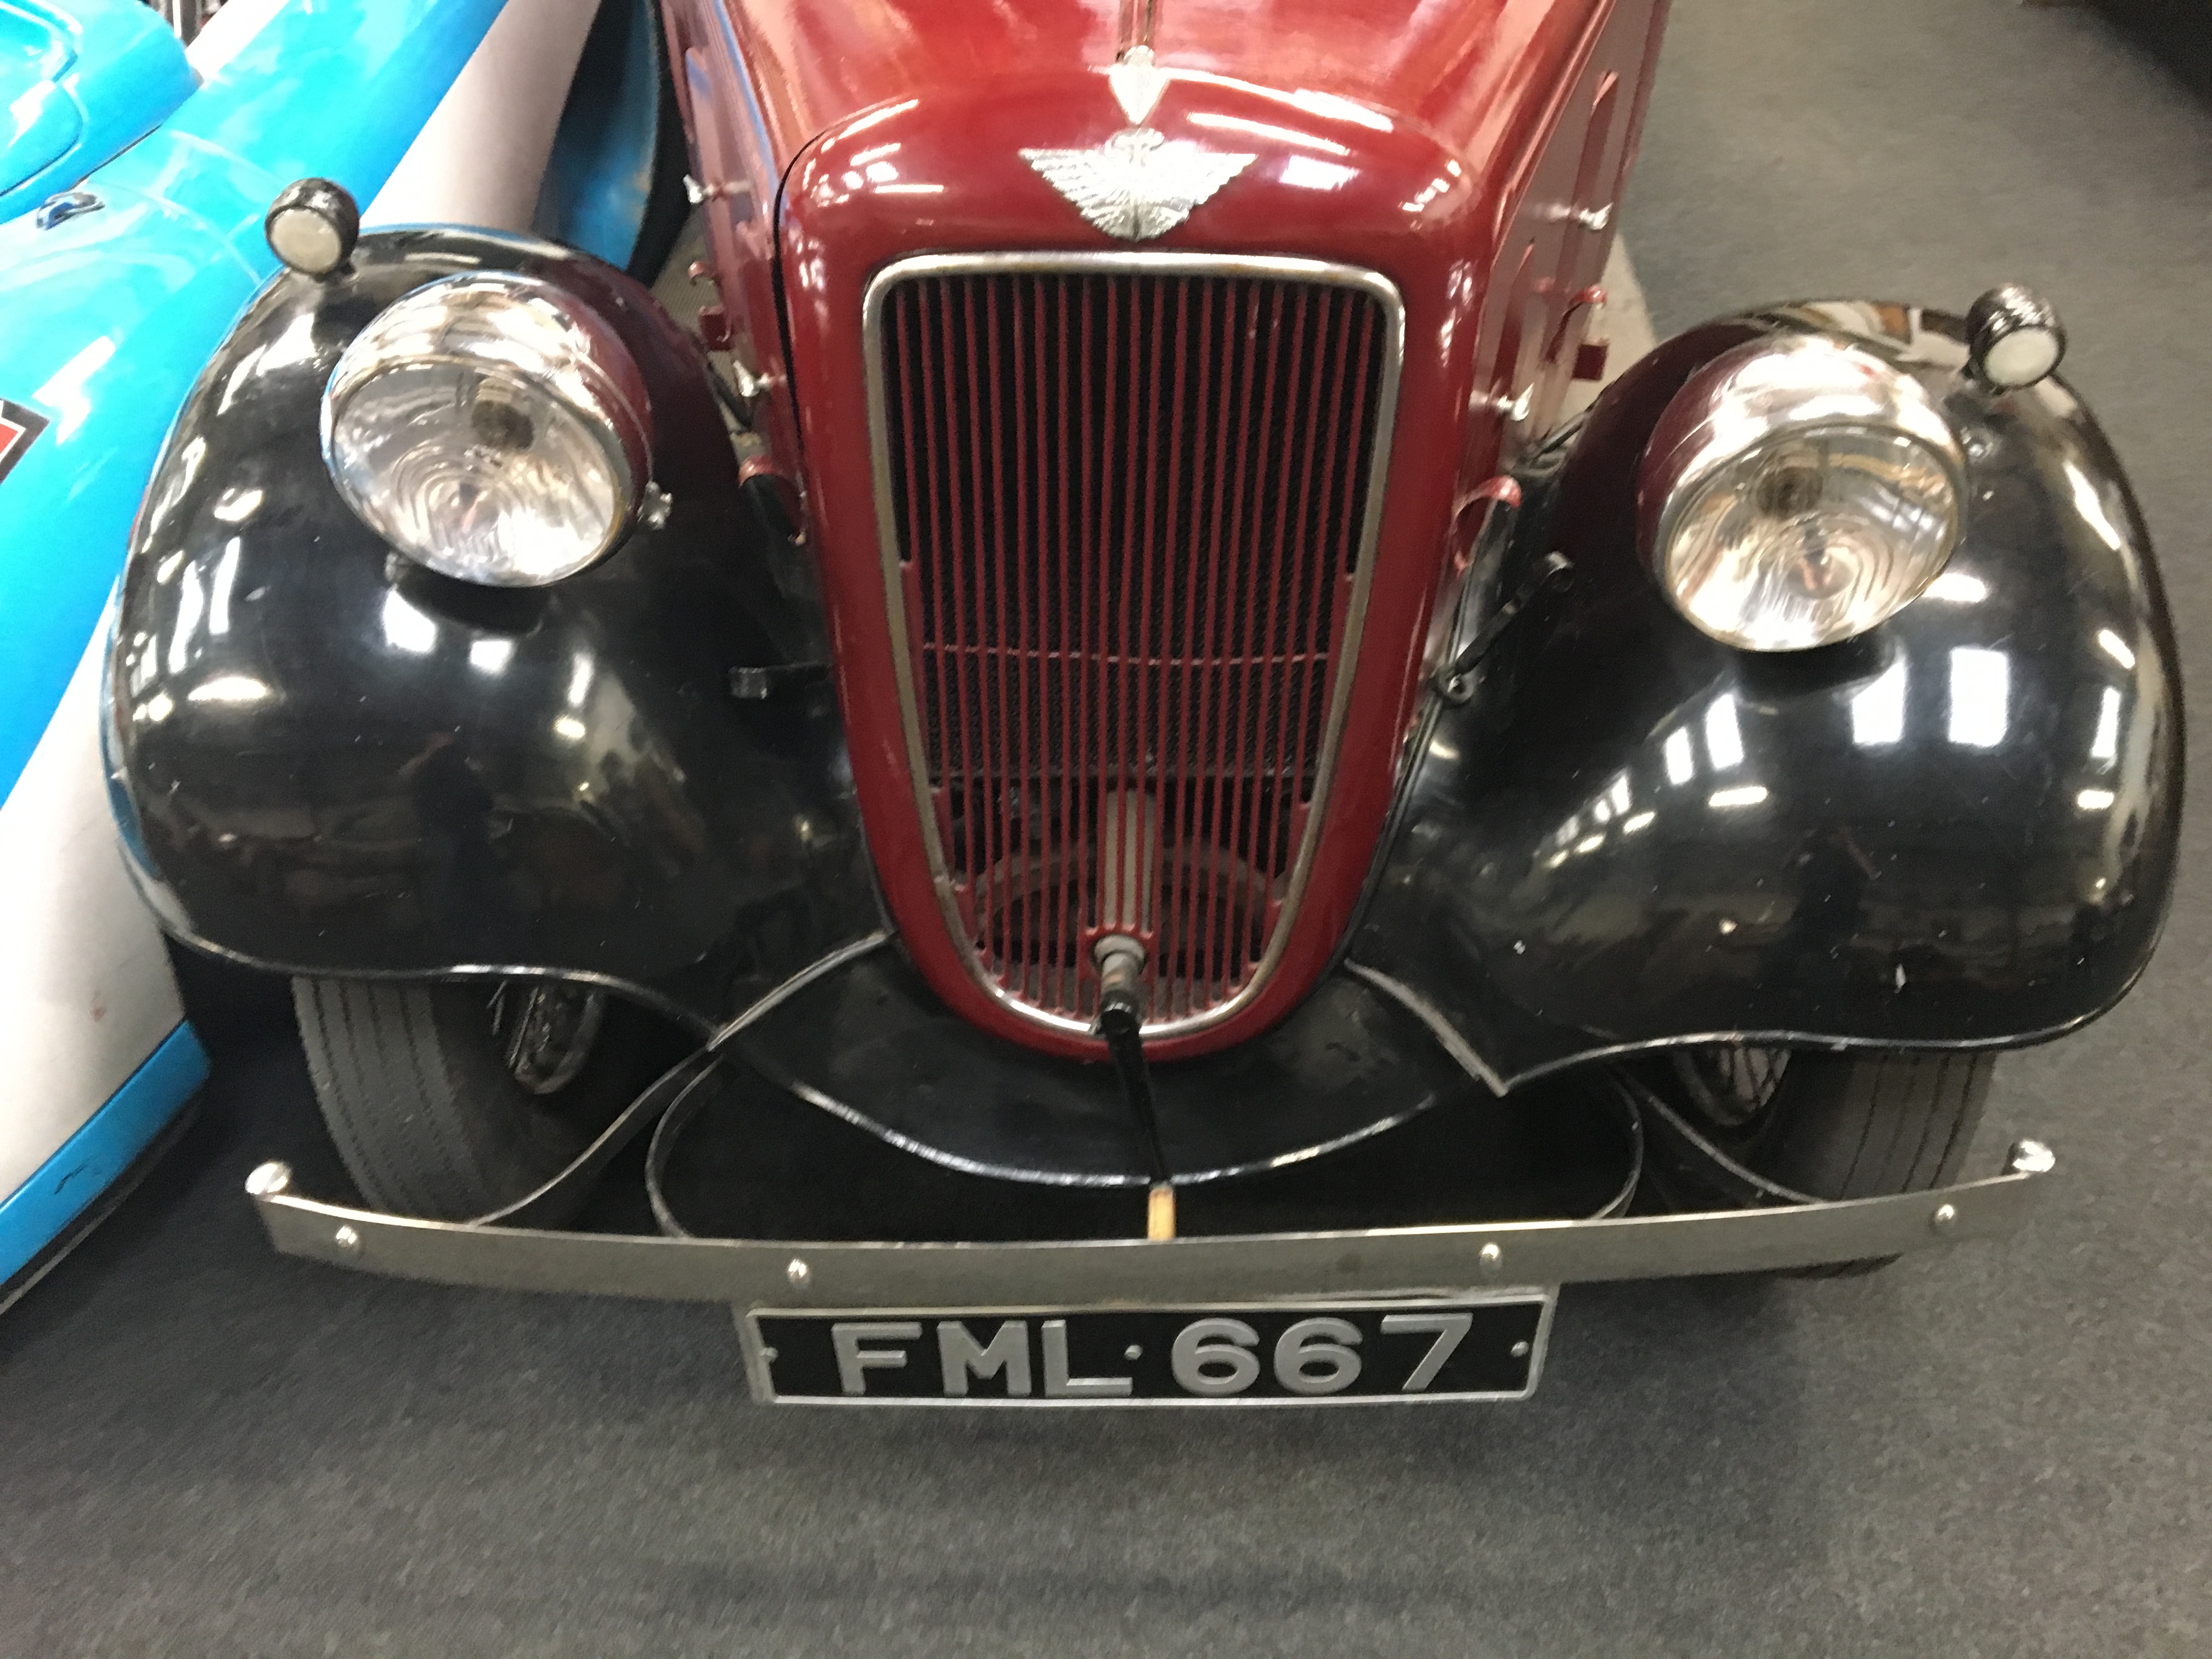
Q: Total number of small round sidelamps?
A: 2